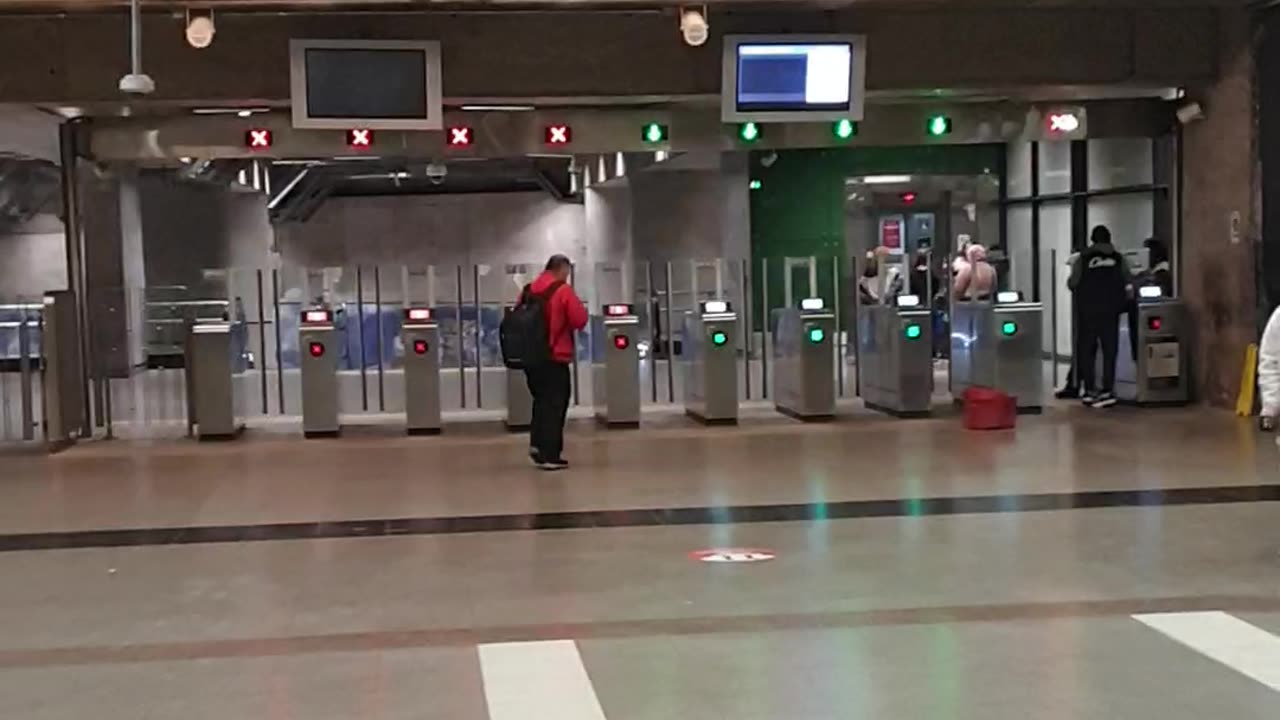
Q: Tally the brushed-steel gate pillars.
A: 10